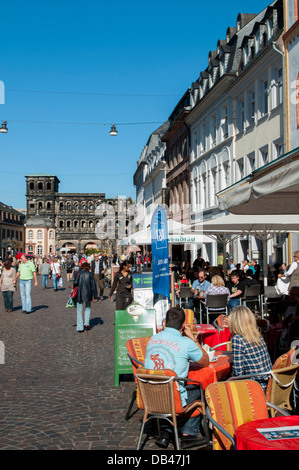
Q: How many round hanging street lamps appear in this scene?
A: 2